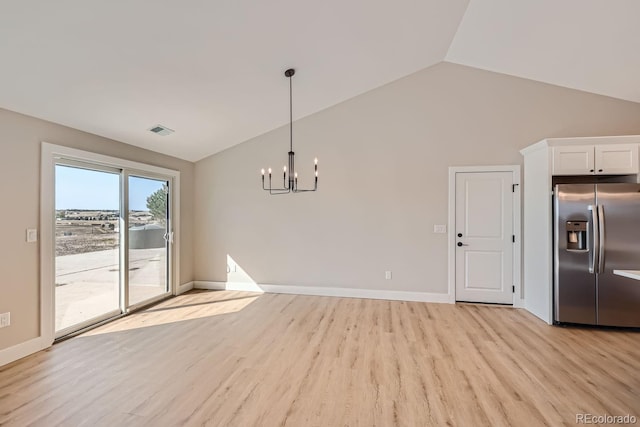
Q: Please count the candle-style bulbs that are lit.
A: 6